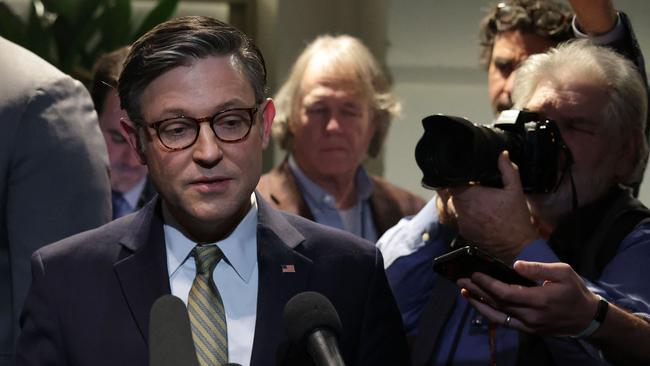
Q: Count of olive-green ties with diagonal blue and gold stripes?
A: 1